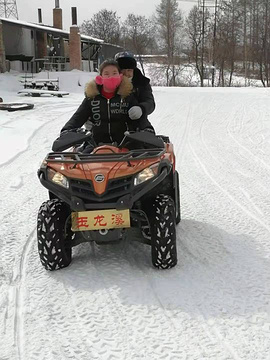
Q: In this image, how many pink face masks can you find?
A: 1